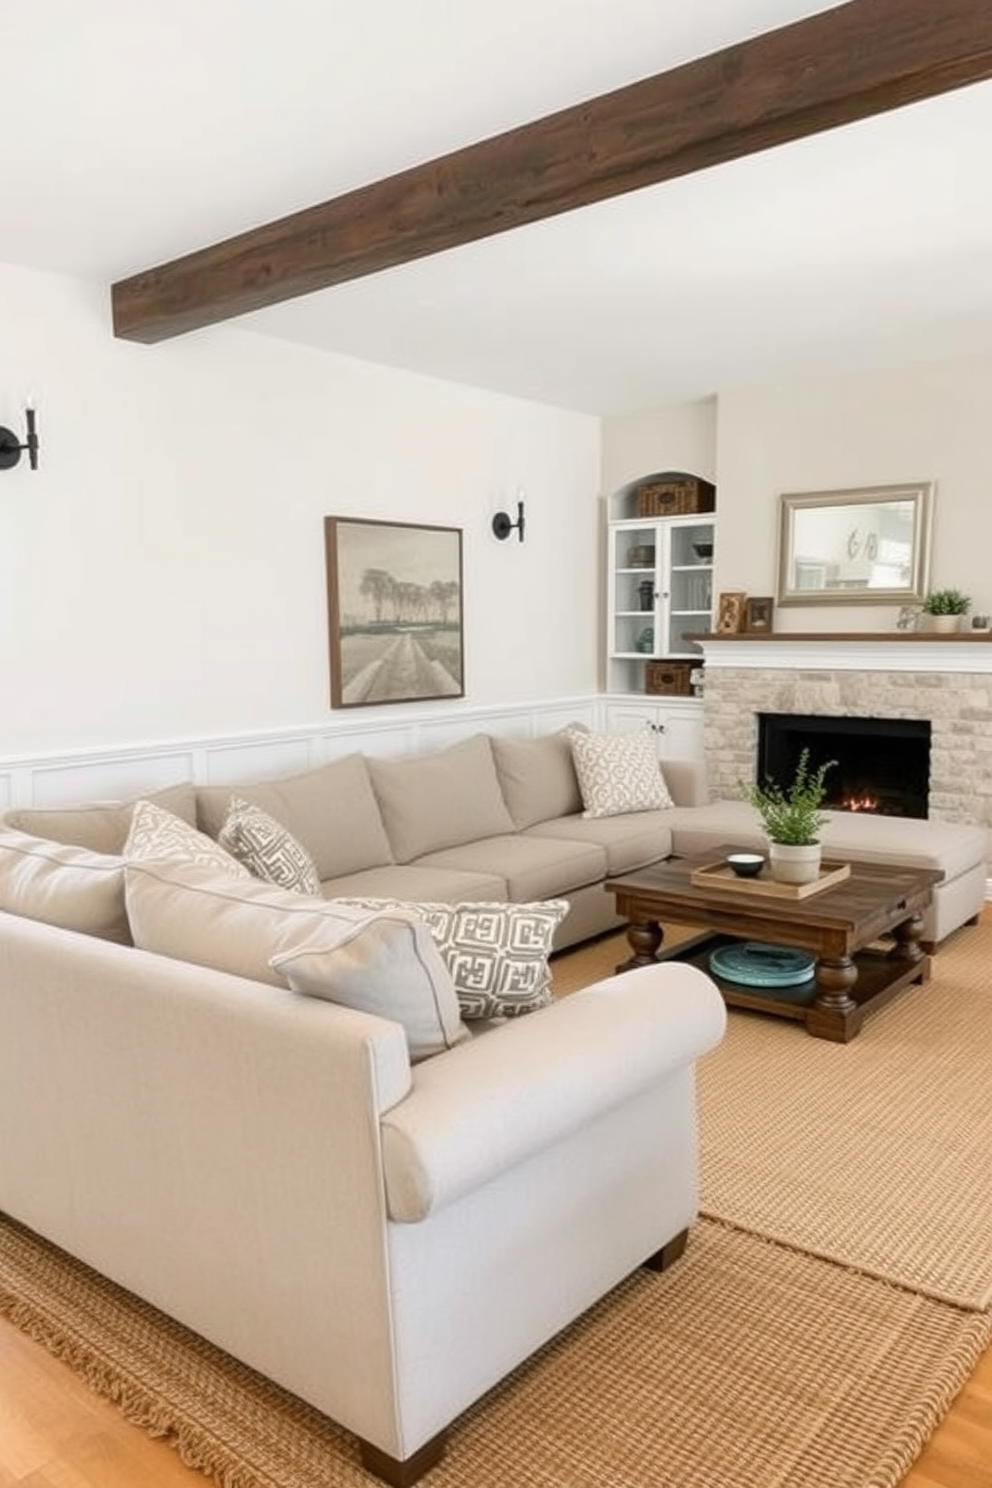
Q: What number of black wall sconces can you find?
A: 2